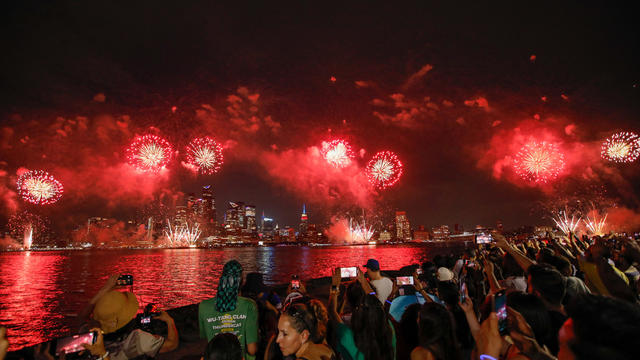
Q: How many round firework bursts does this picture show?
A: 7